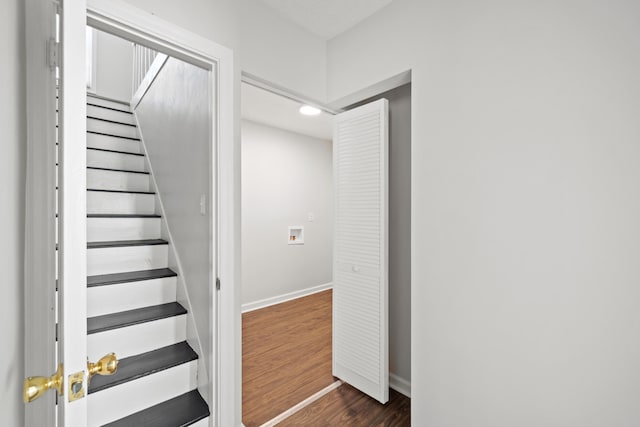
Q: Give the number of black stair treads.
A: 12